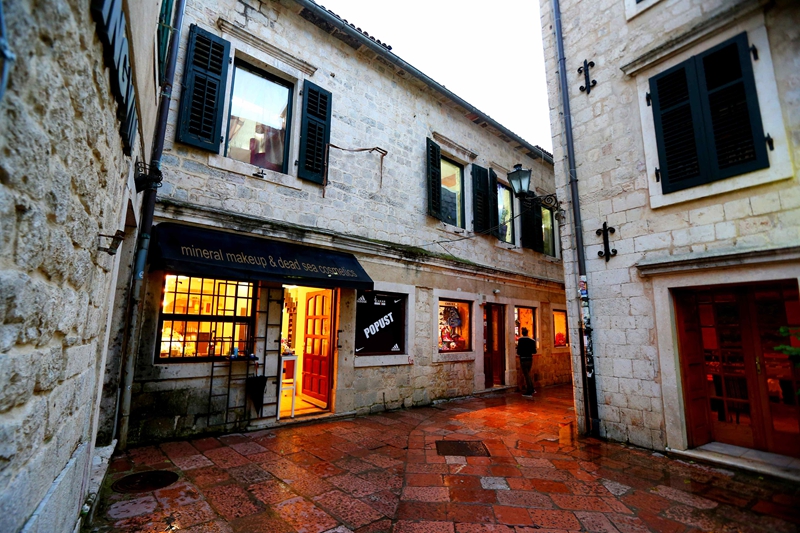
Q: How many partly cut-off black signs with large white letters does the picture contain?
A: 1